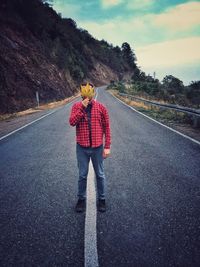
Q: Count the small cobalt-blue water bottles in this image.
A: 0